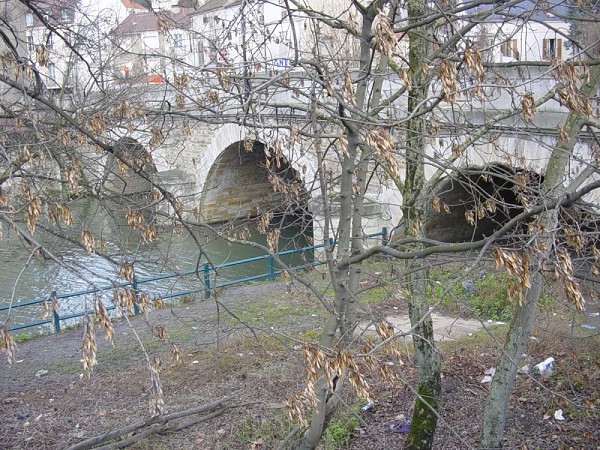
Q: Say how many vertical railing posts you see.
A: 6